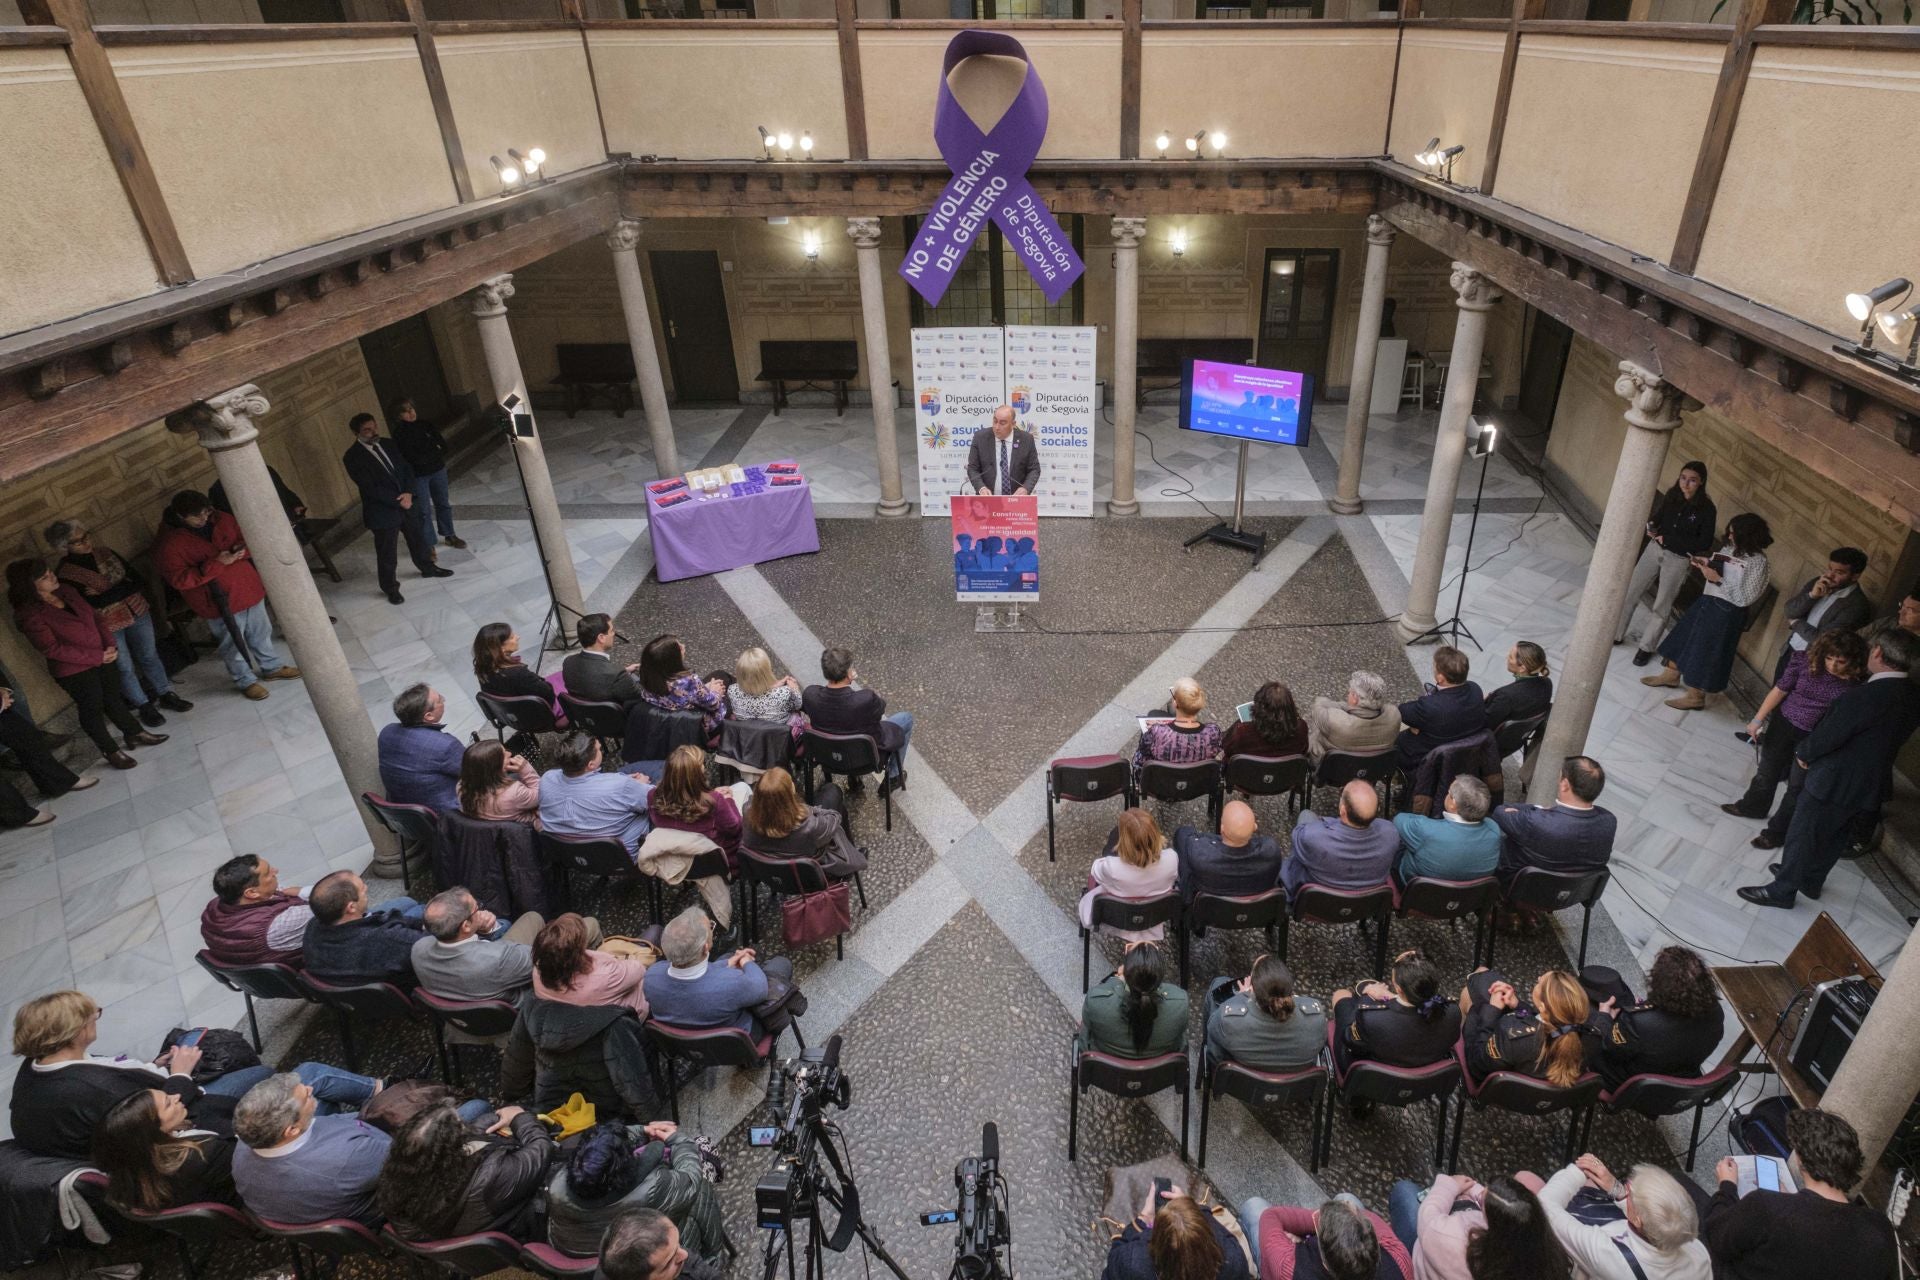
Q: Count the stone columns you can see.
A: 9